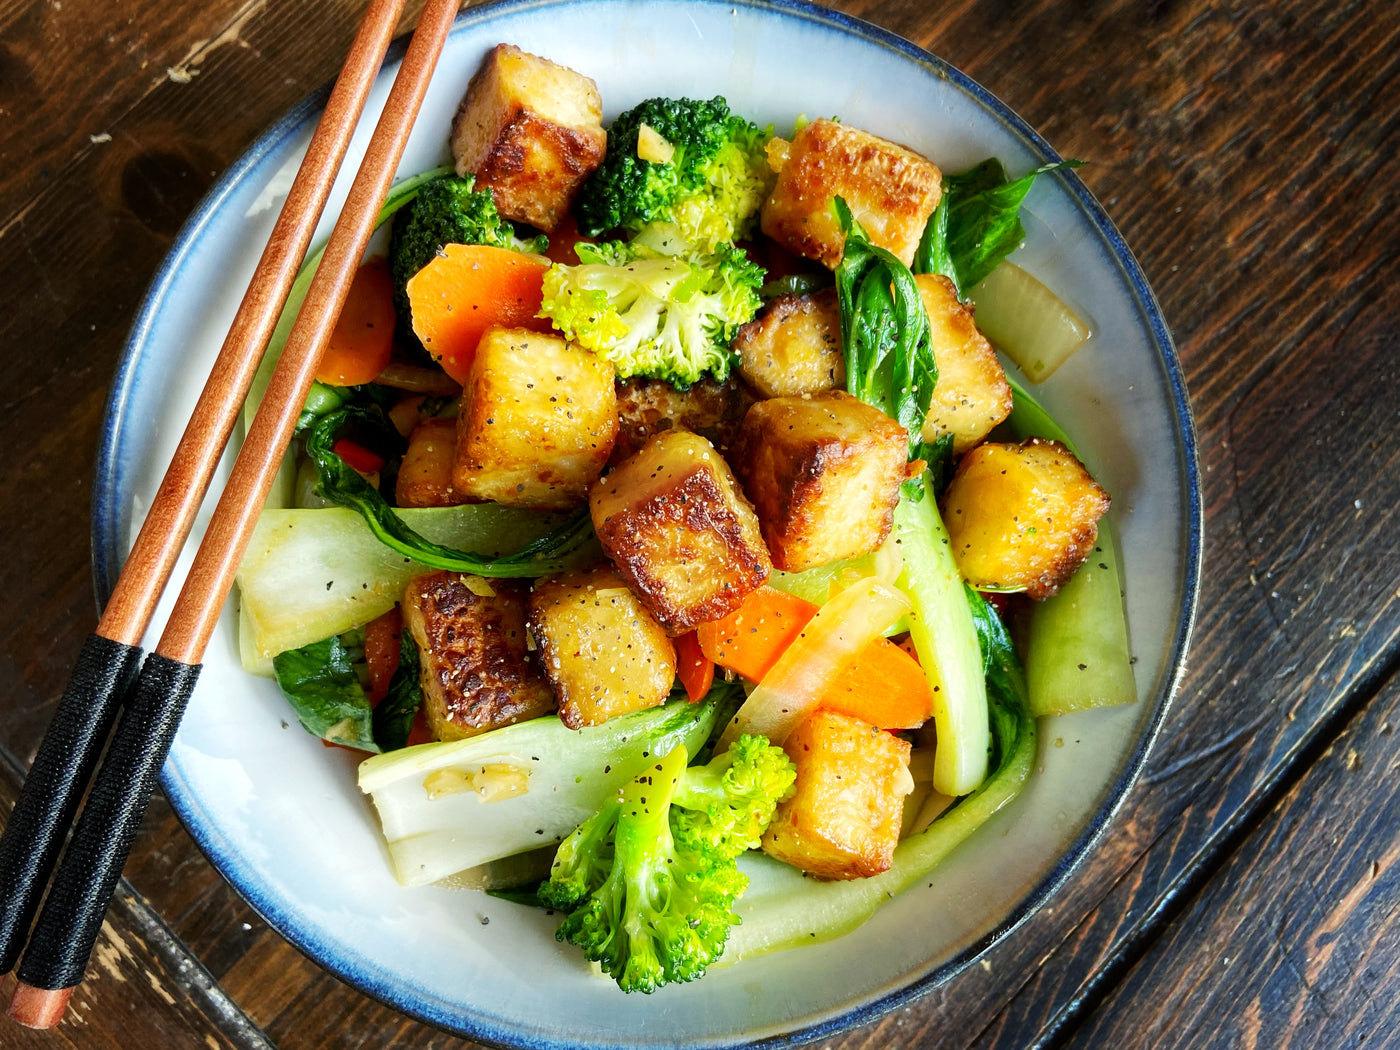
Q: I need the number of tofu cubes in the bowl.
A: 13